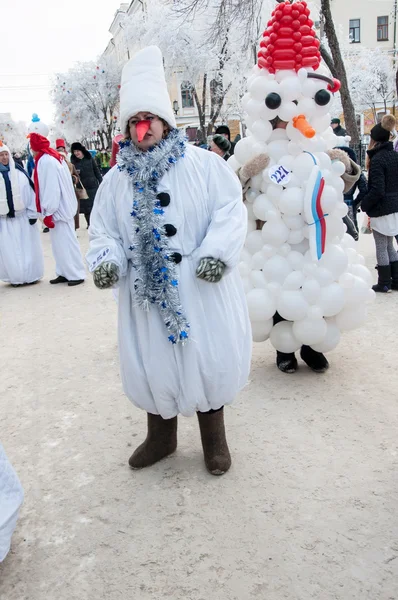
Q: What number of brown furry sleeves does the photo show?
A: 2